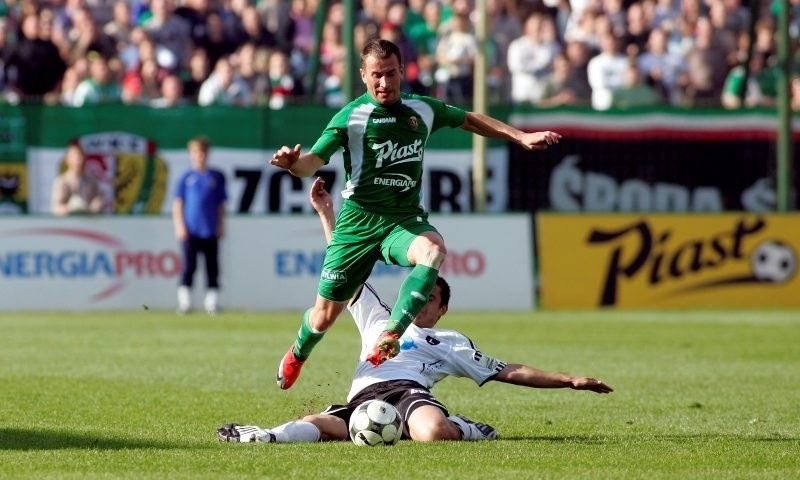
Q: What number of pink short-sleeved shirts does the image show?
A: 0